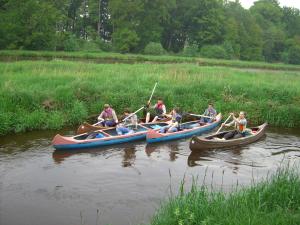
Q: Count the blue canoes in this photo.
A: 2